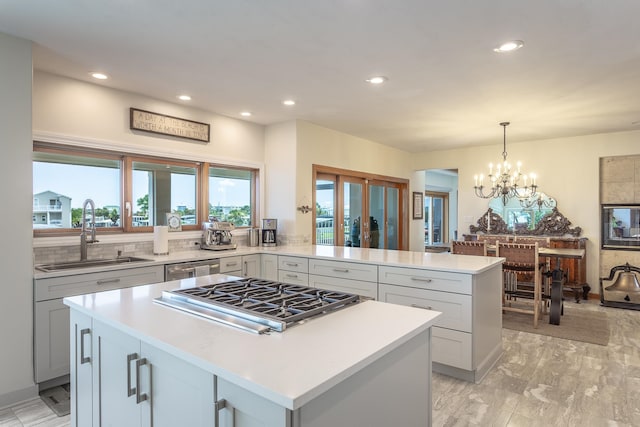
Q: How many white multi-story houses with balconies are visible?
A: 1